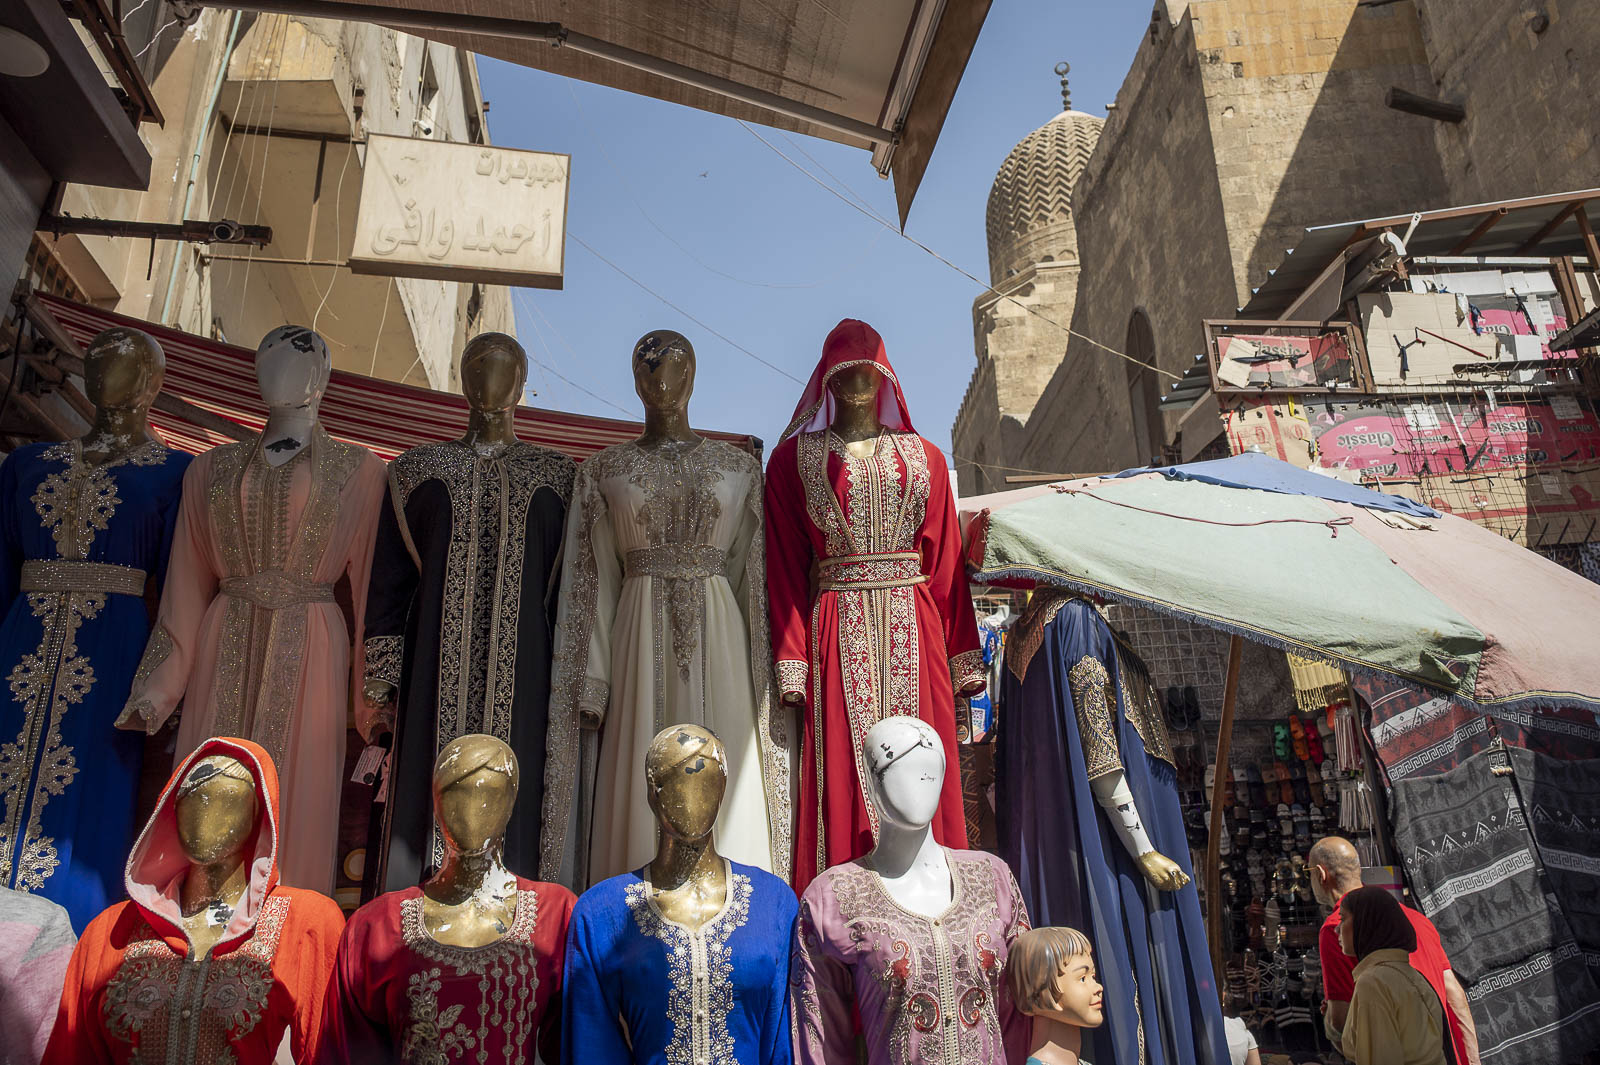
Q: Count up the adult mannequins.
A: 10